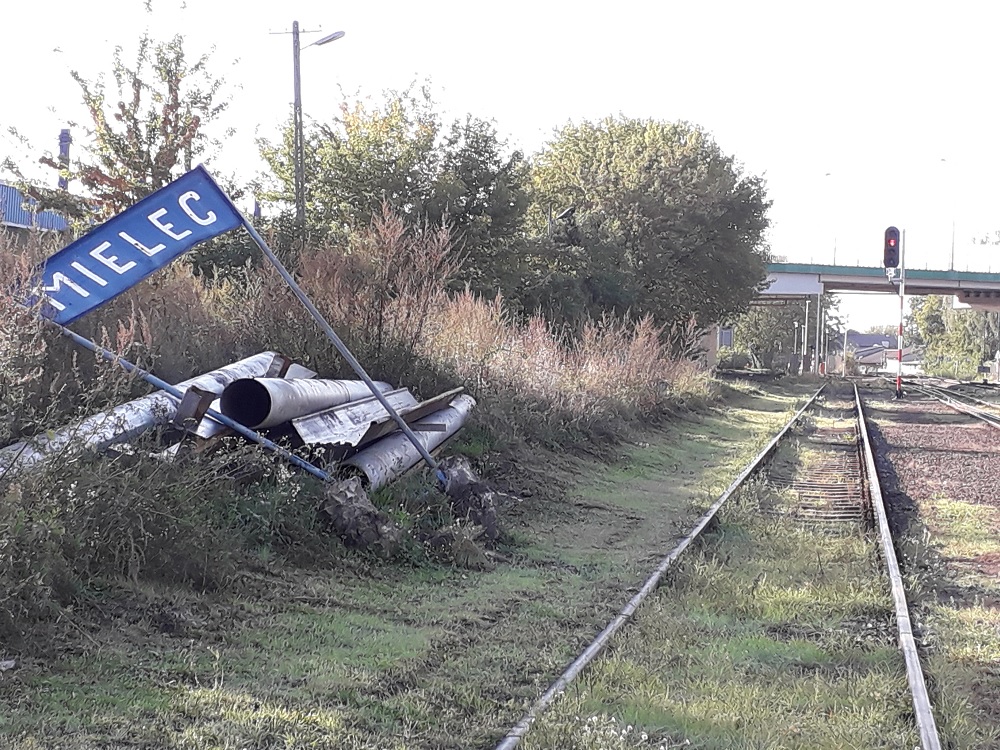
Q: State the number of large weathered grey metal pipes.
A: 3